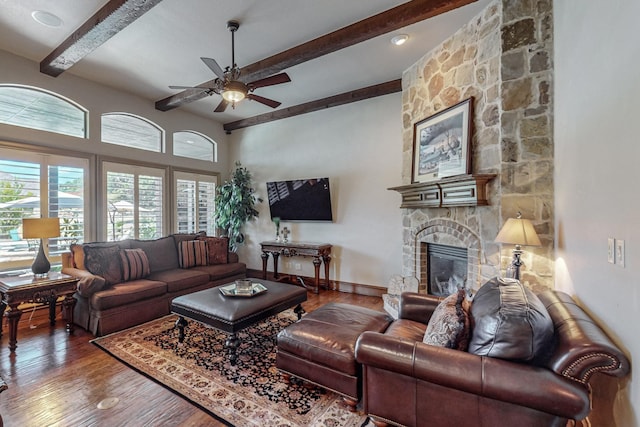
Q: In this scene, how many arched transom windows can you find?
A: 3